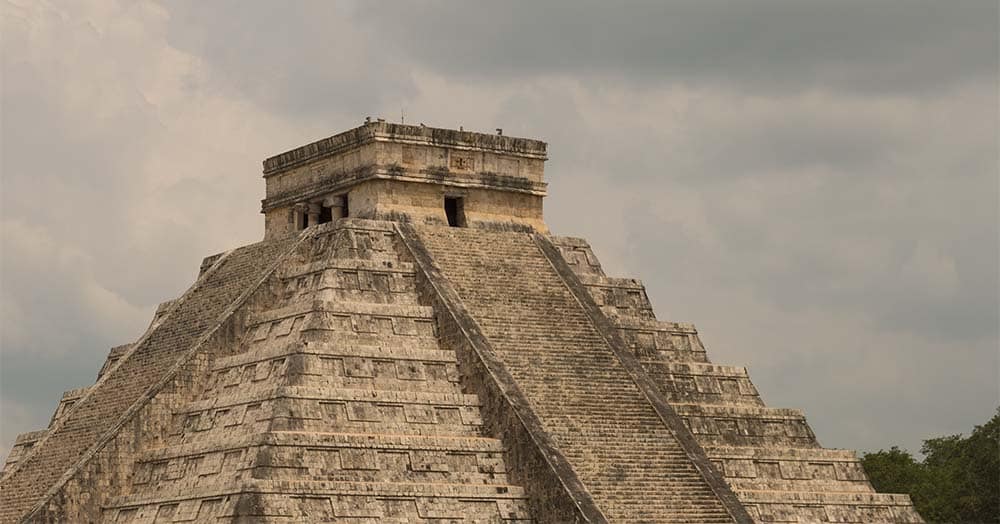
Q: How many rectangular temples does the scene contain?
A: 1